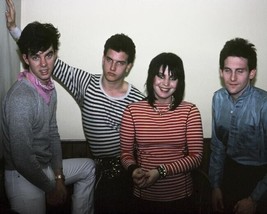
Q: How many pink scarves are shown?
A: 1